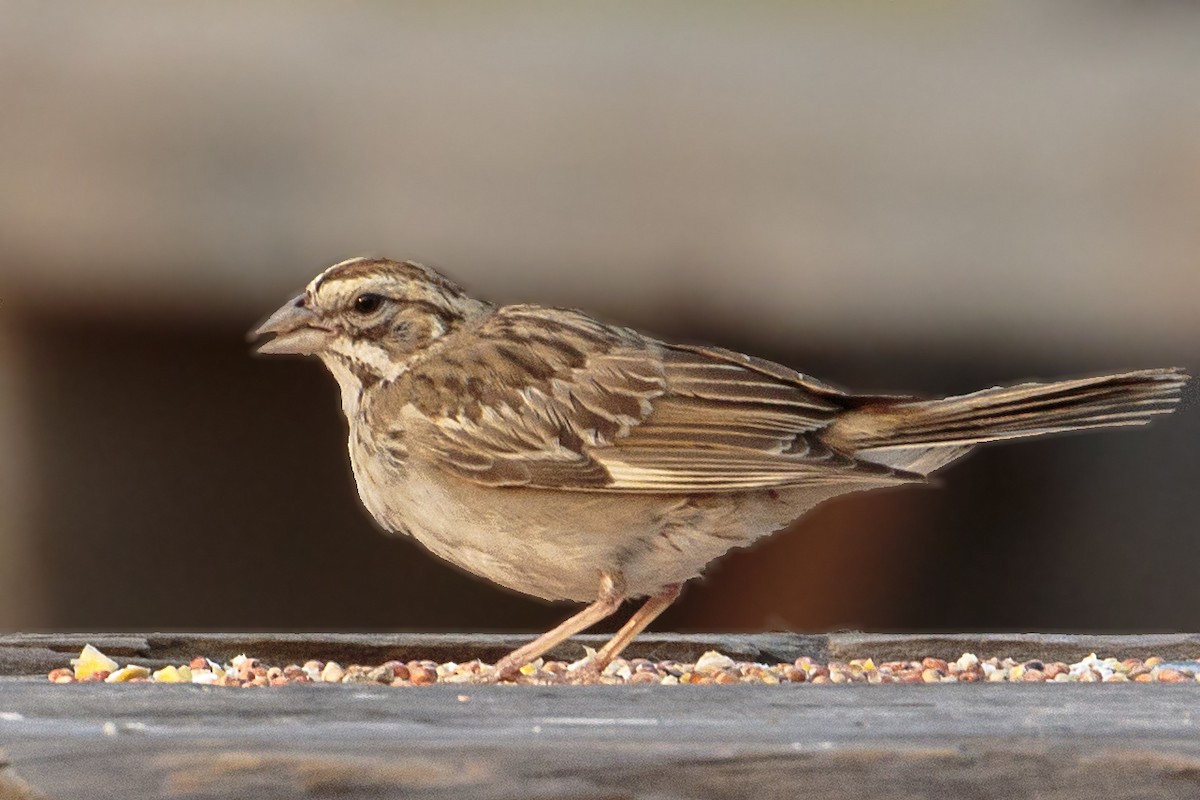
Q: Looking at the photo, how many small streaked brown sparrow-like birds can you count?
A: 1